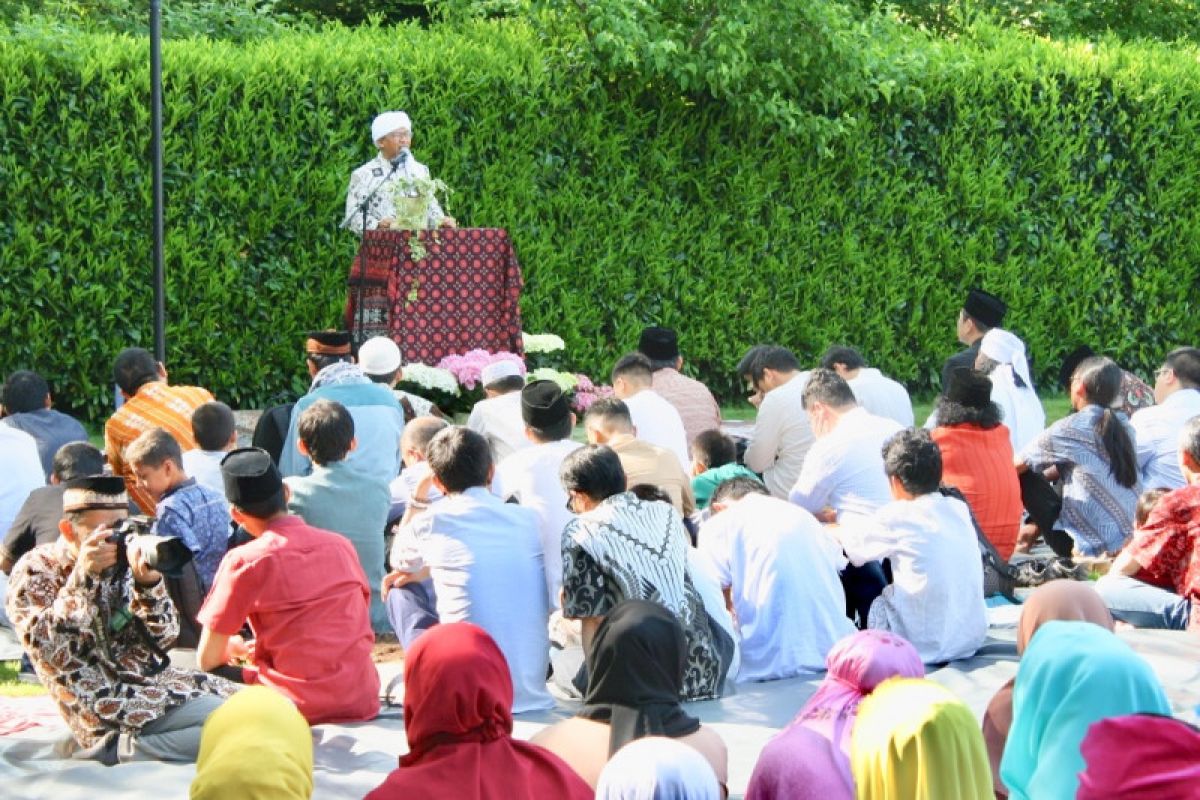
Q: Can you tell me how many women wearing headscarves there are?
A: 9